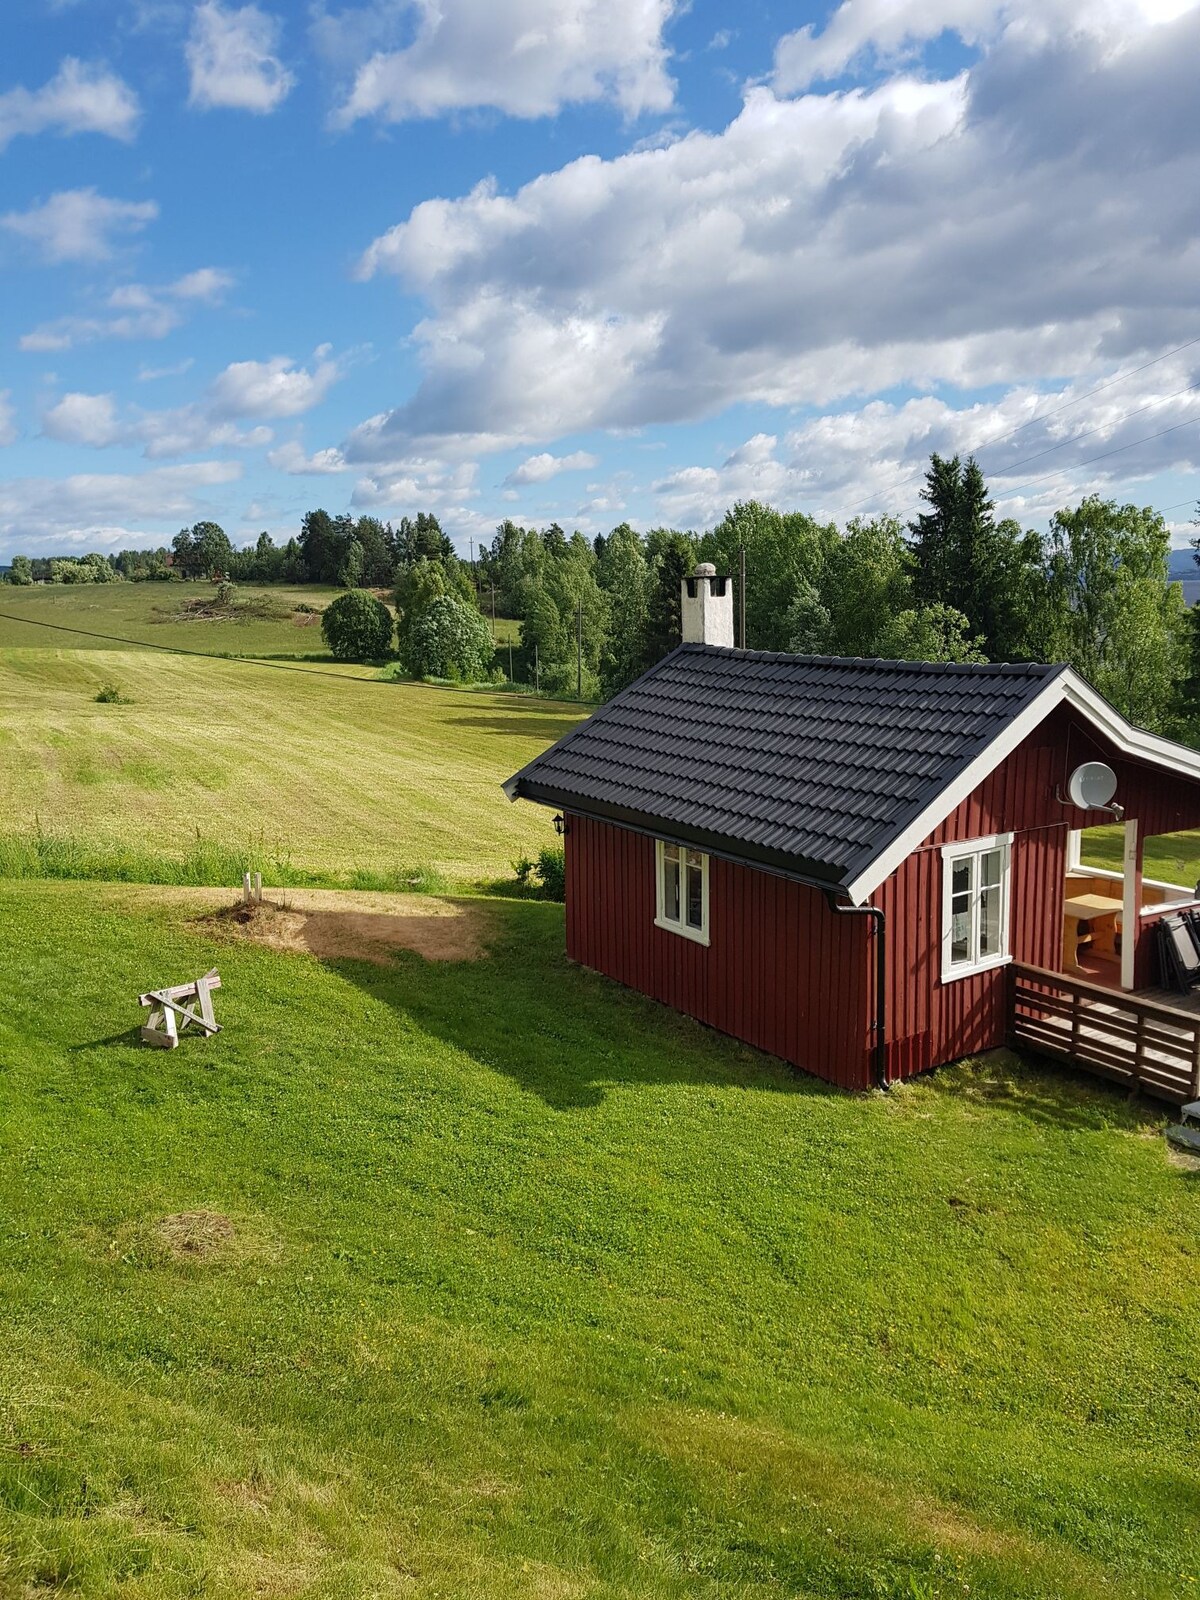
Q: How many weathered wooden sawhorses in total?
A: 1